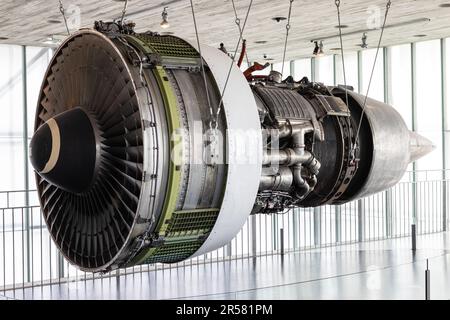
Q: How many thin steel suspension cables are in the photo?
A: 8